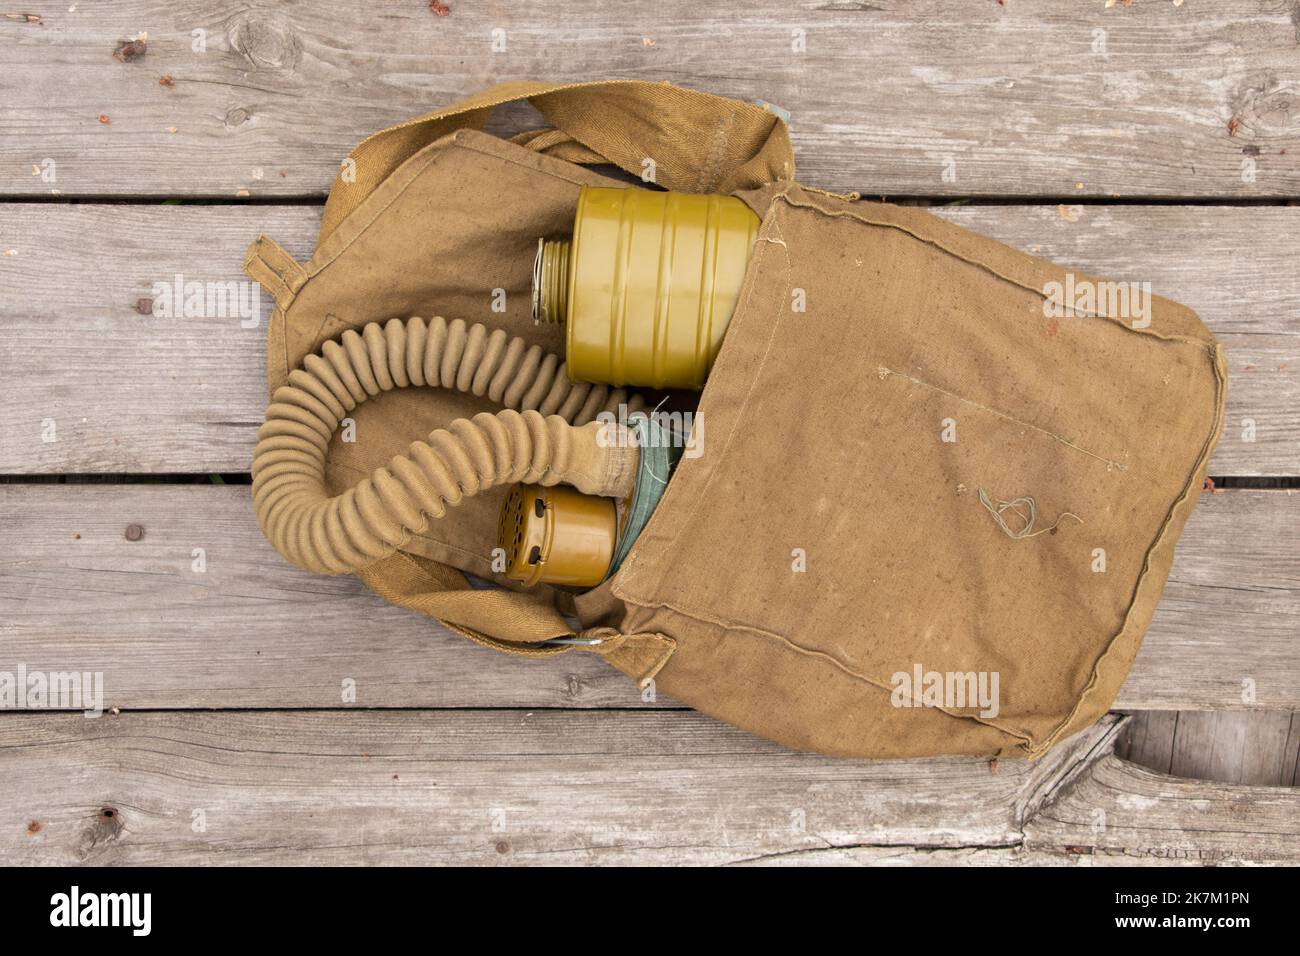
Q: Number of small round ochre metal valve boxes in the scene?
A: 1